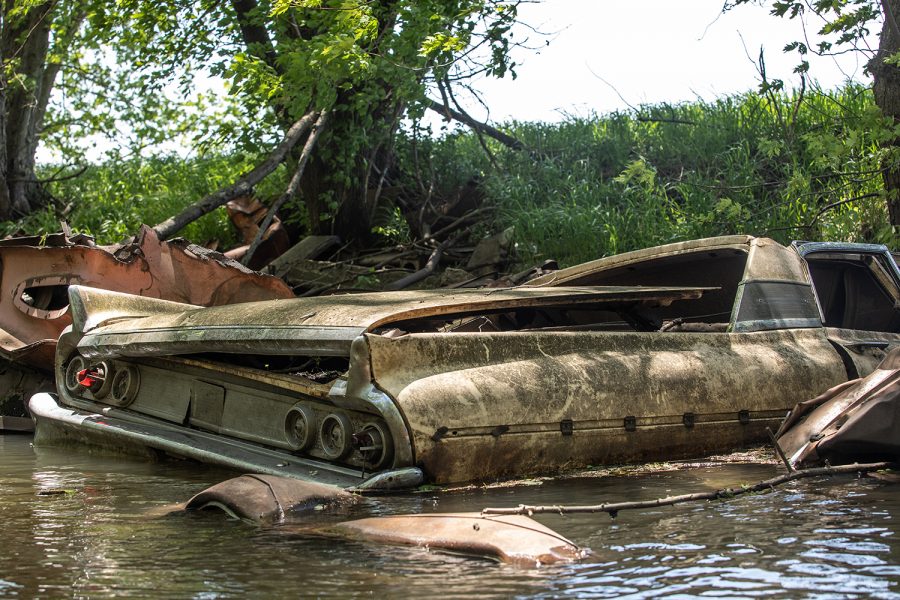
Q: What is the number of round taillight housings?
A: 6